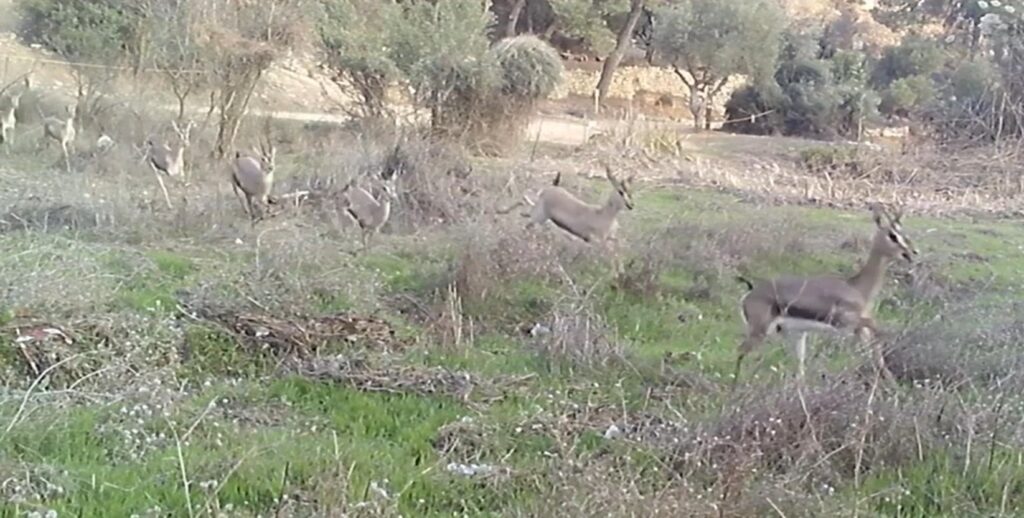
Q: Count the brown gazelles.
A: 7